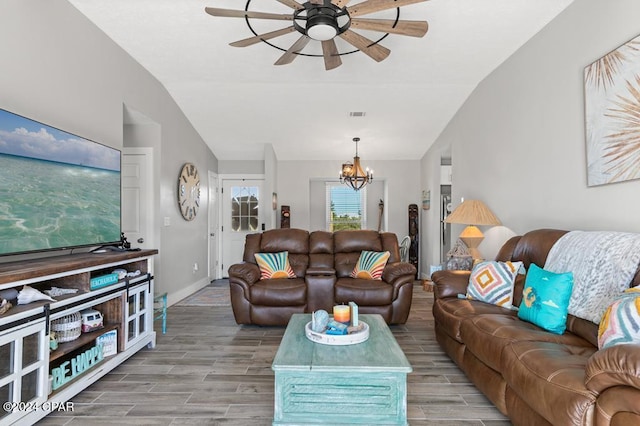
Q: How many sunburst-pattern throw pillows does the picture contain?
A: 2